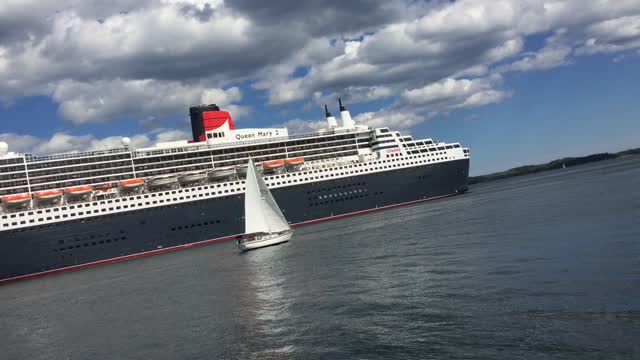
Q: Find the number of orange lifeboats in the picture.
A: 6